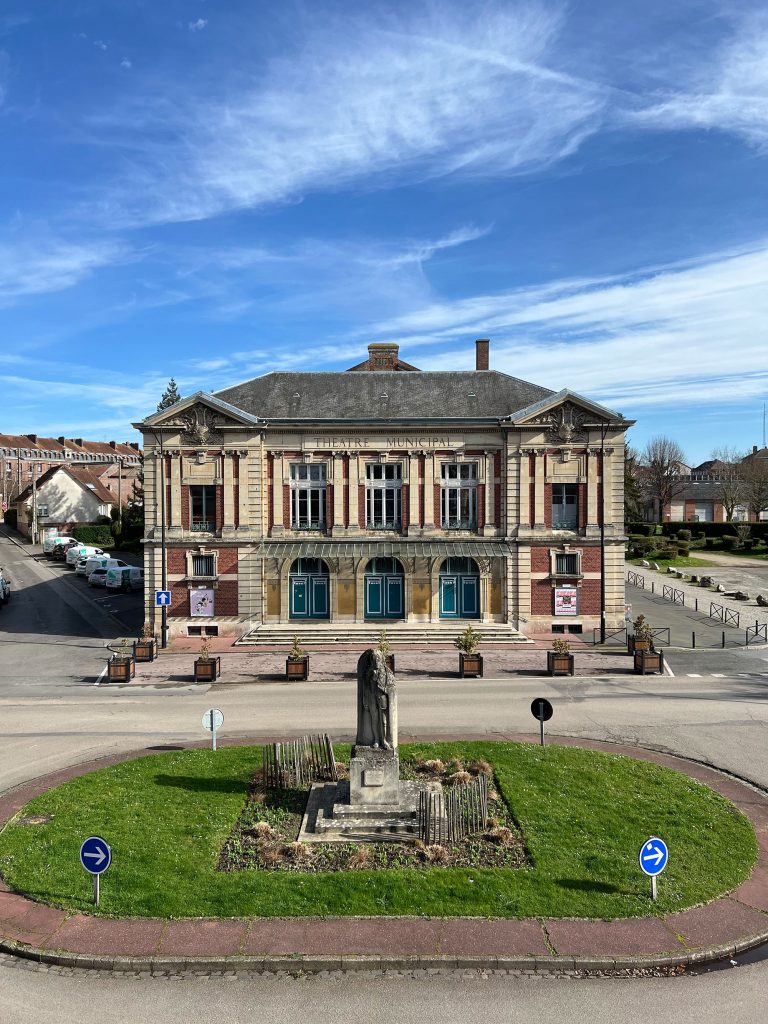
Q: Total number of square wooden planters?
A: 9